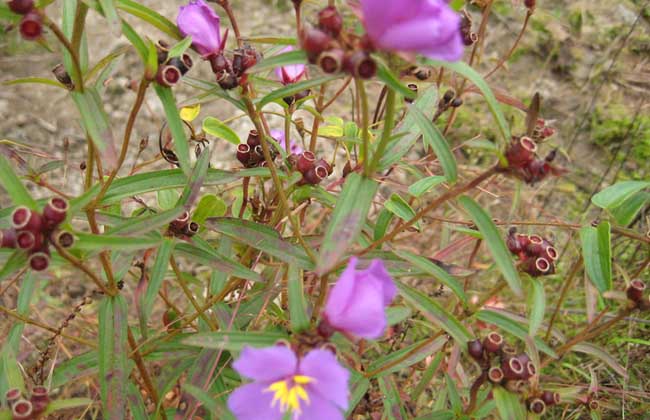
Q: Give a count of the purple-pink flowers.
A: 6